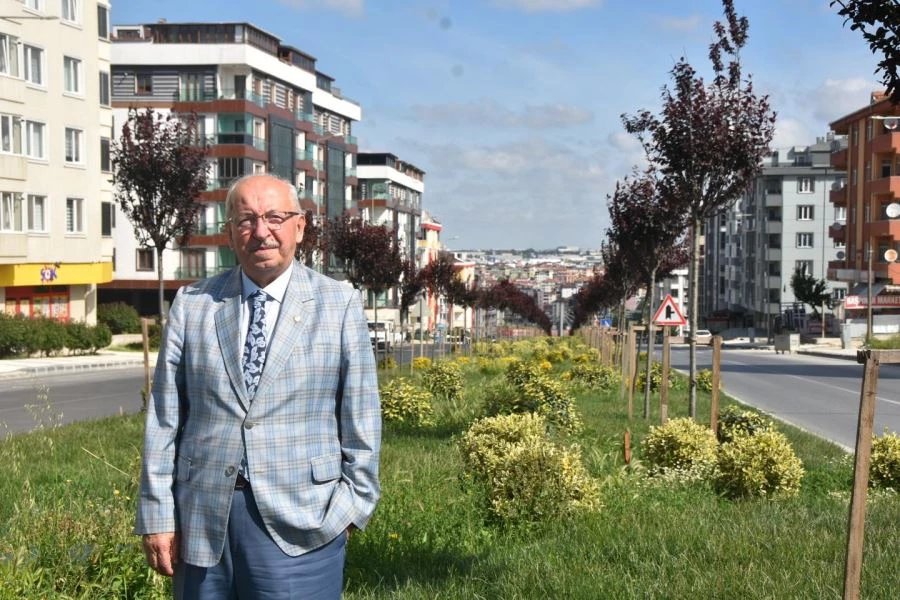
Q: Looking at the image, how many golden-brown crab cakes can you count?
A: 0